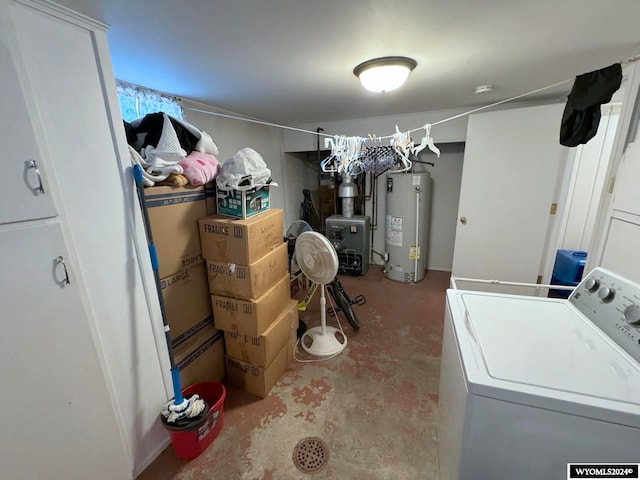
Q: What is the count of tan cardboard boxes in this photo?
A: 8